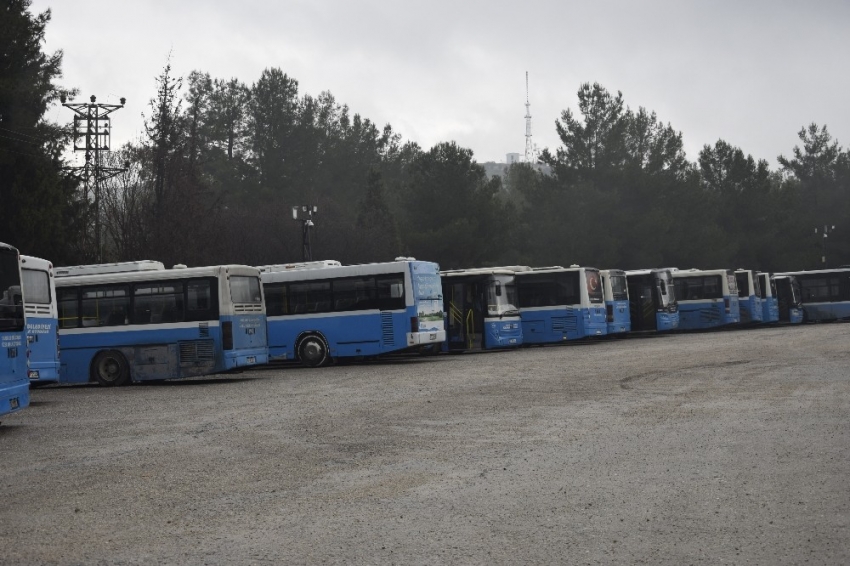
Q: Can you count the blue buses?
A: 13